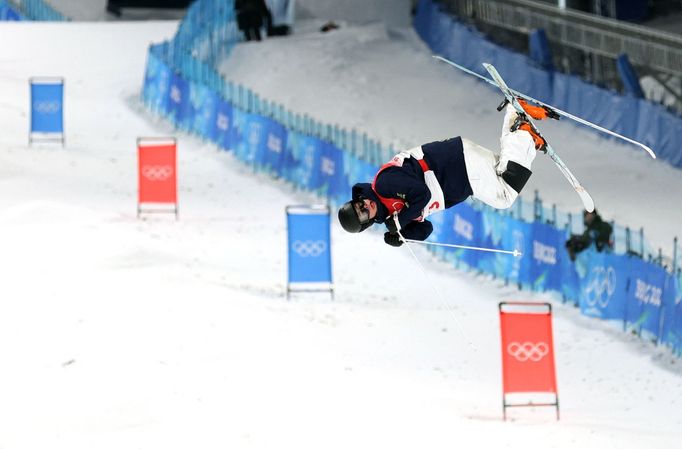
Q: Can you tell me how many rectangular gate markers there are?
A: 4